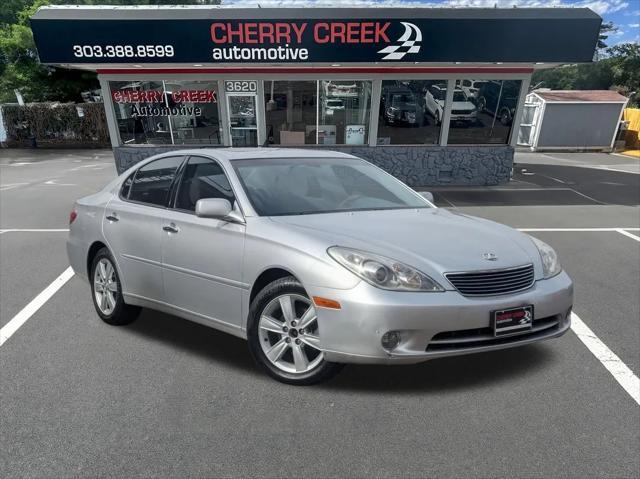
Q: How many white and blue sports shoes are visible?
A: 0